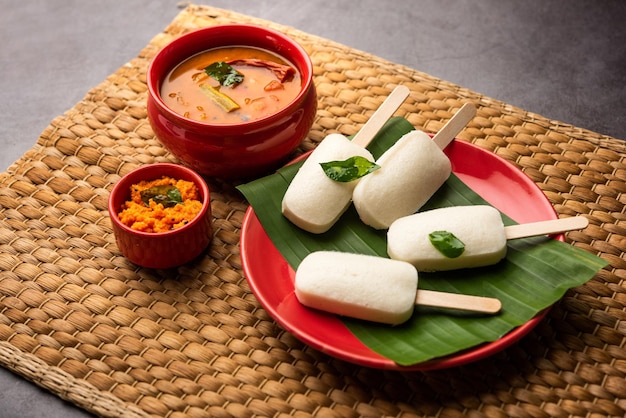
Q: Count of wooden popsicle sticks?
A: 4